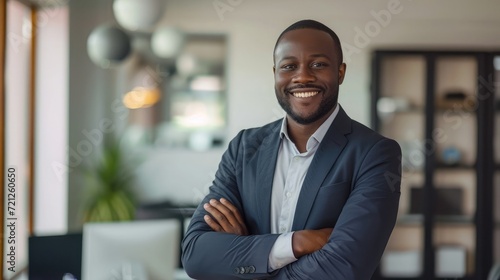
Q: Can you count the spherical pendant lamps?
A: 3